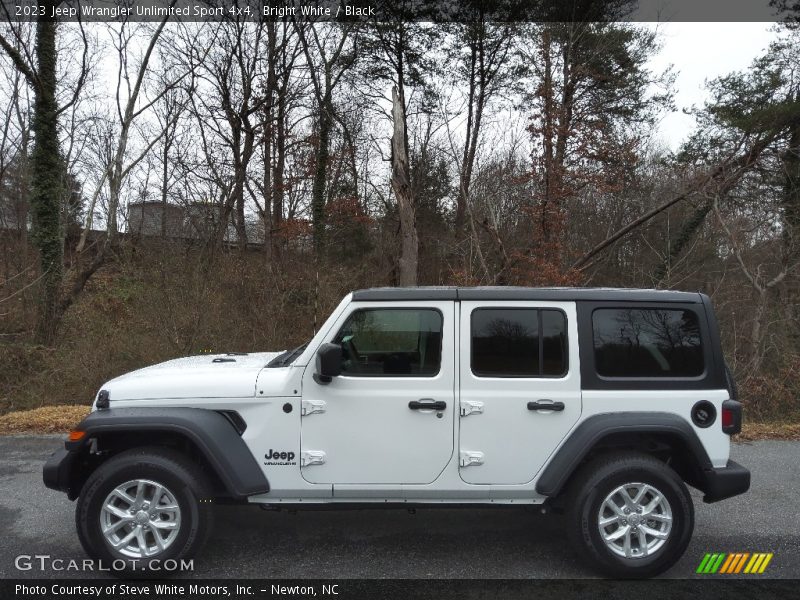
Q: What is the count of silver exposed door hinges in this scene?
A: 4